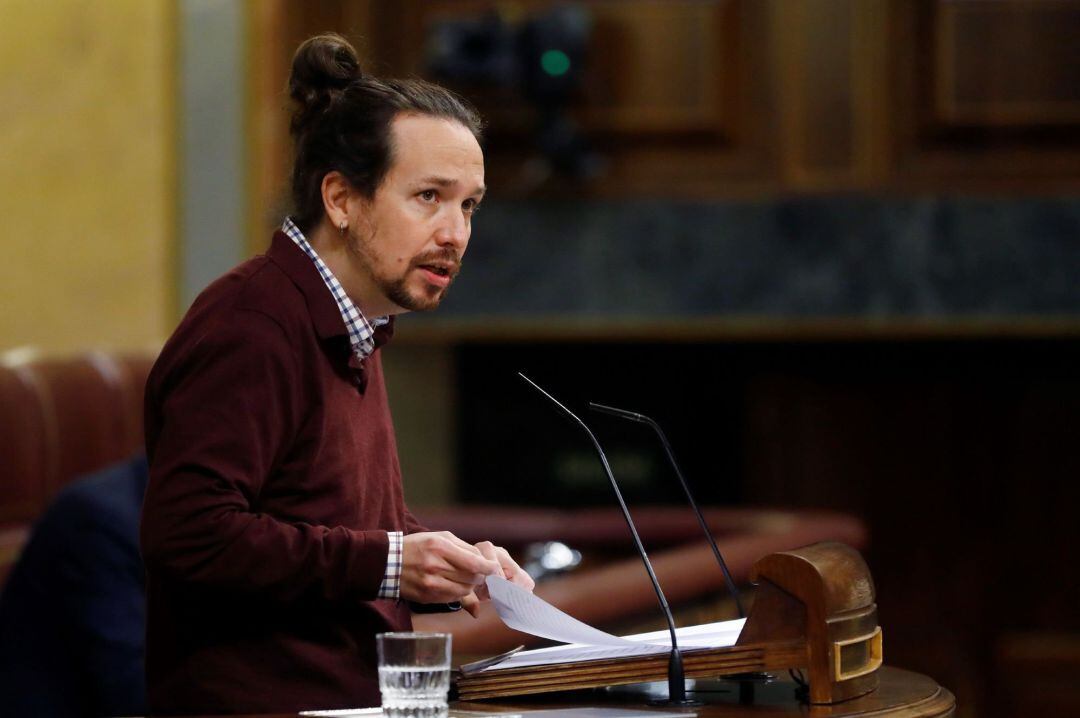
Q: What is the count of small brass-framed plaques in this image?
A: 1